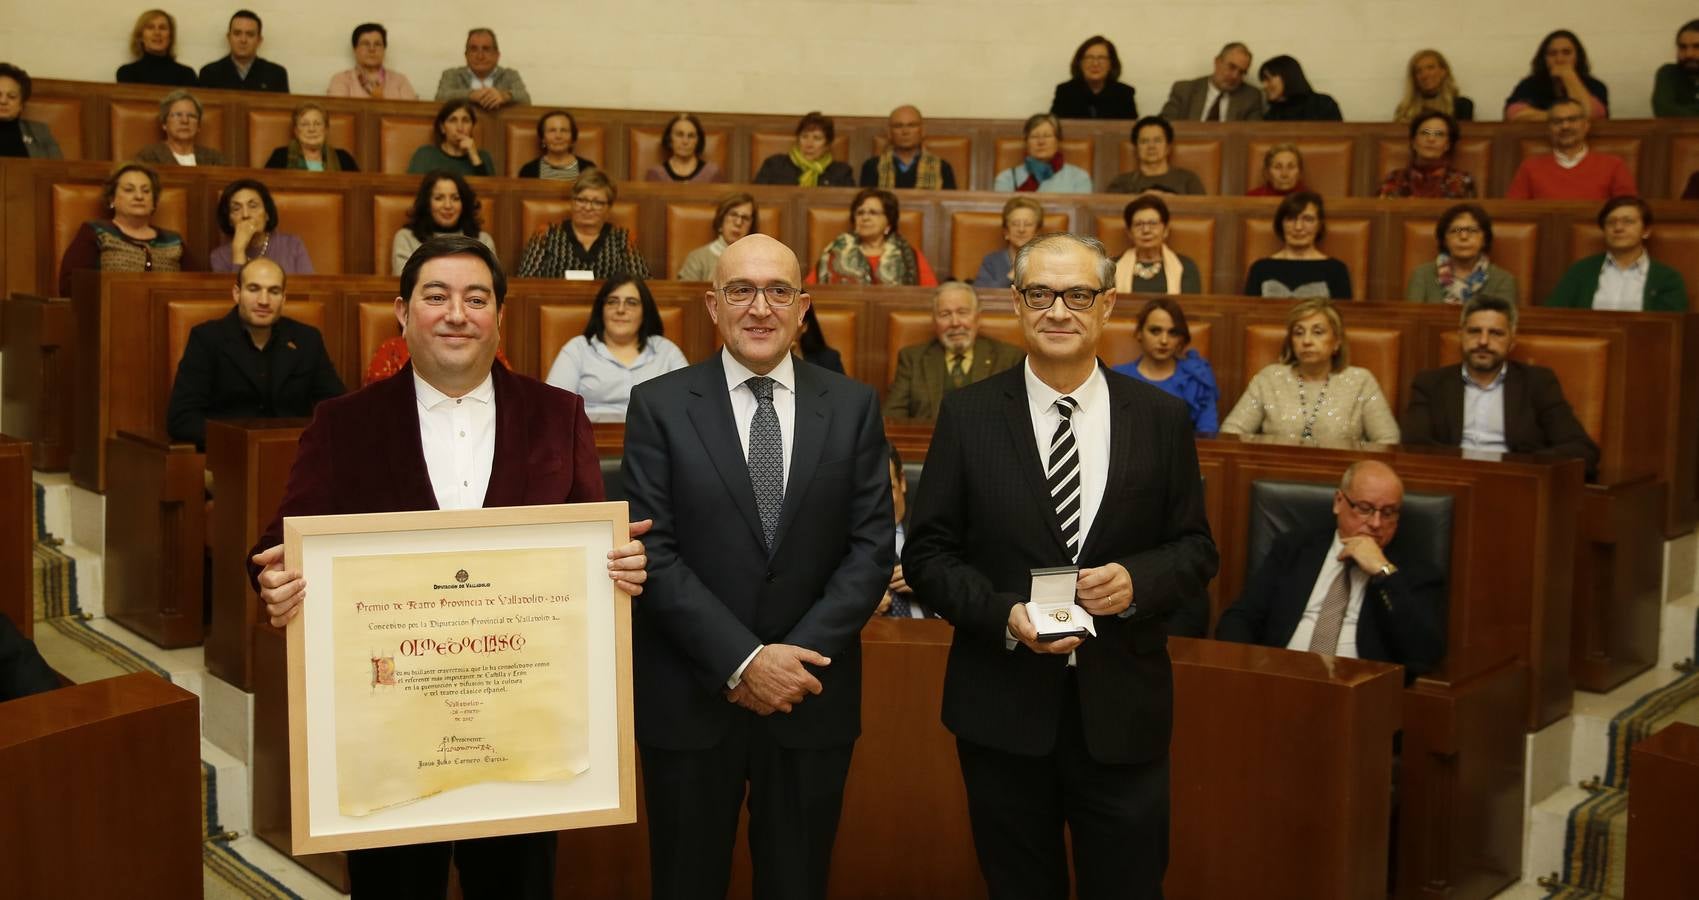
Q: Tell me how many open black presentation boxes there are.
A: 1